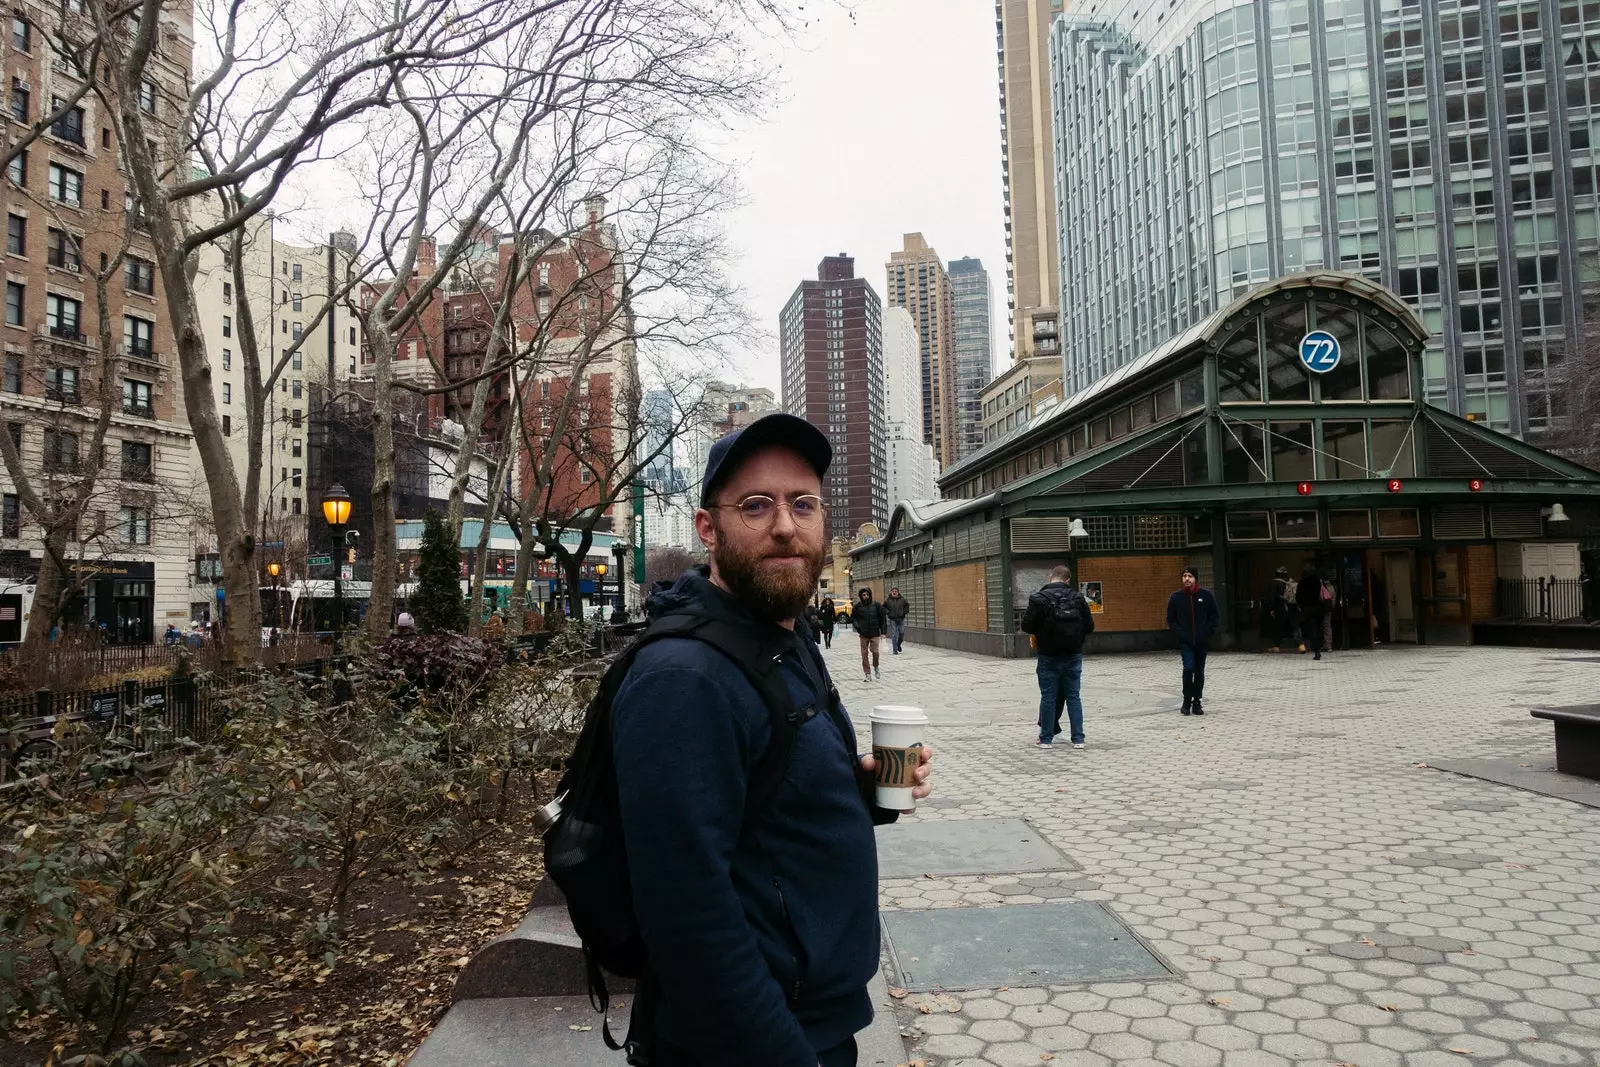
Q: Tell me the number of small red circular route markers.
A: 3